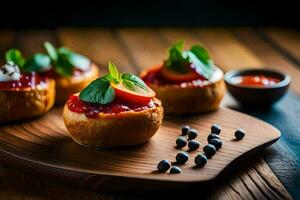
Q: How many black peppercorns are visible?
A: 13